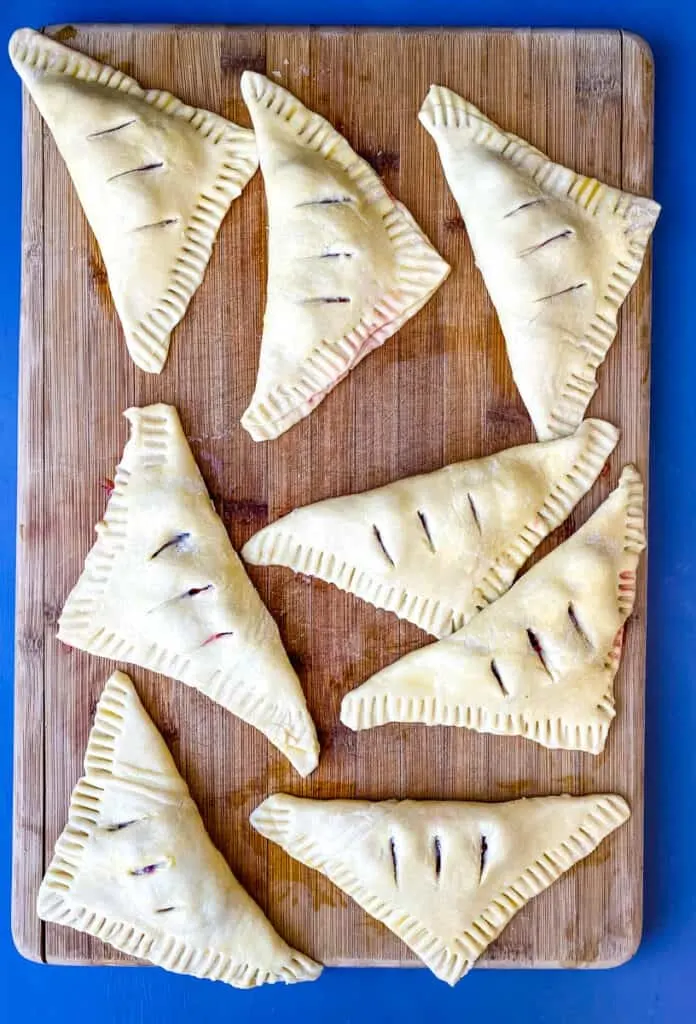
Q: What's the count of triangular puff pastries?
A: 8